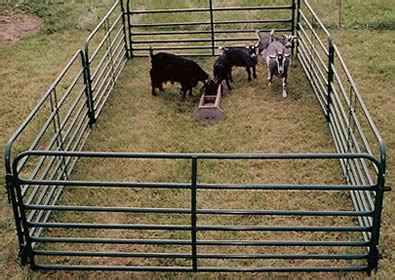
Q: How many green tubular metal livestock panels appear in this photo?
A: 6